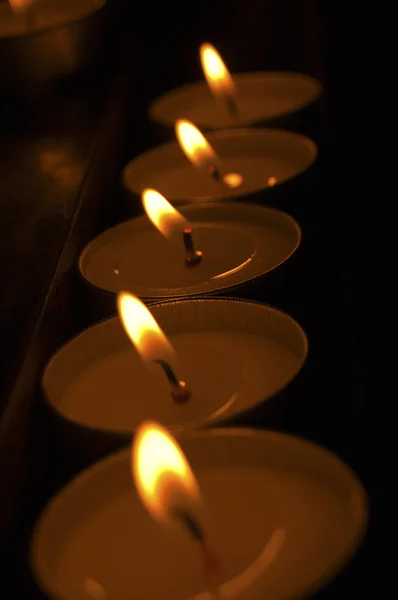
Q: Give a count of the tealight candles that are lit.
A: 5